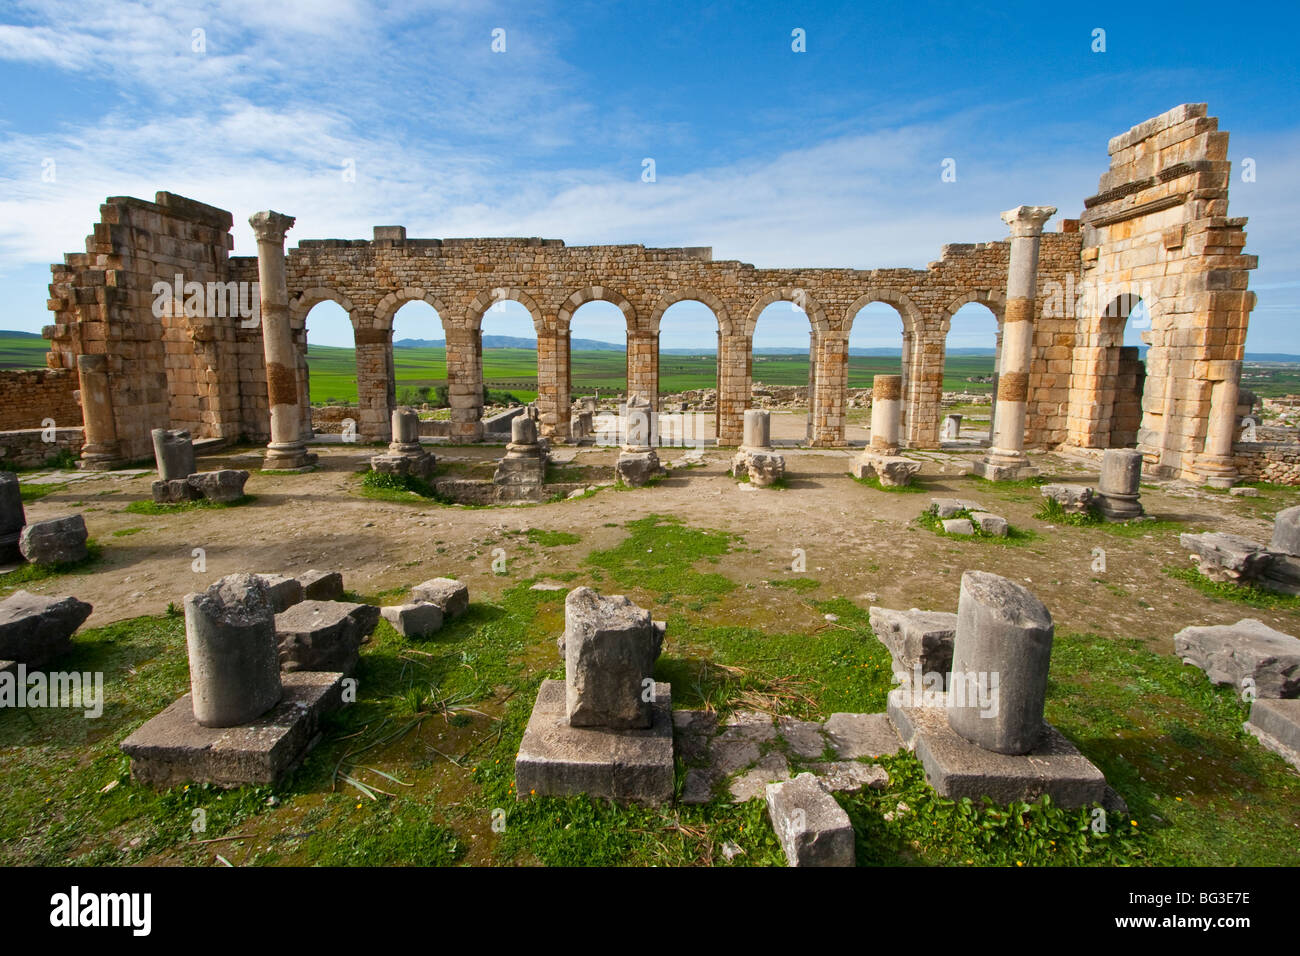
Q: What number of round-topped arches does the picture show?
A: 9